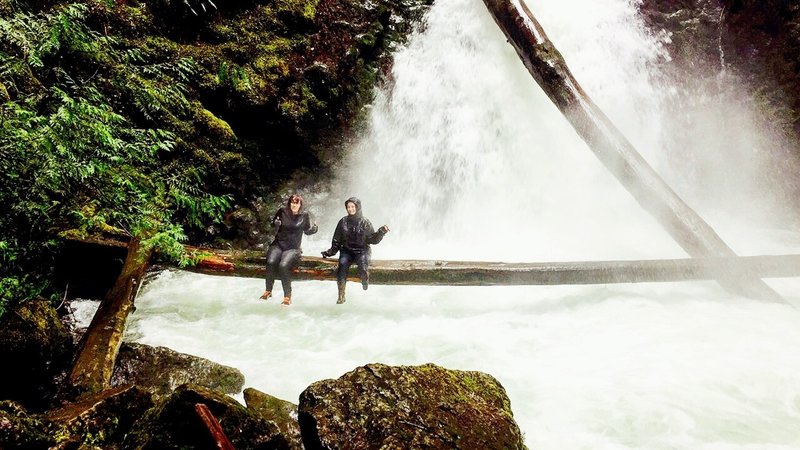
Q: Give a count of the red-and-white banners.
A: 0